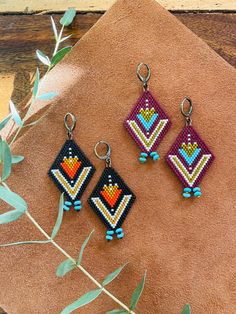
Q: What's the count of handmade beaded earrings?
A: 4